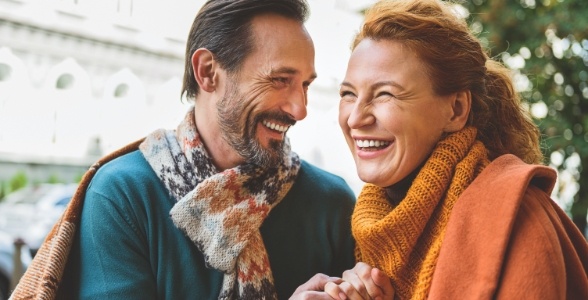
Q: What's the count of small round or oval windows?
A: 3